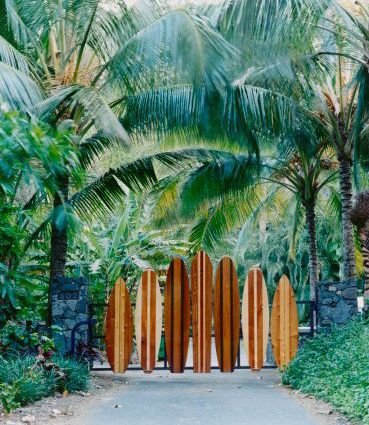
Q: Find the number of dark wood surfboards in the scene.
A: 2